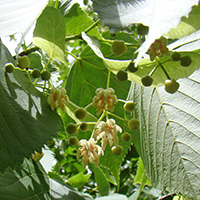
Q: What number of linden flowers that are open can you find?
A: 5